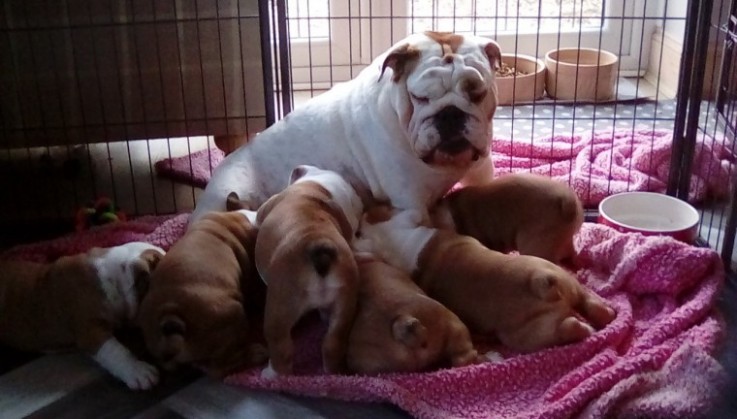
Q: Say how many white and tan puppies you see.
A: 6